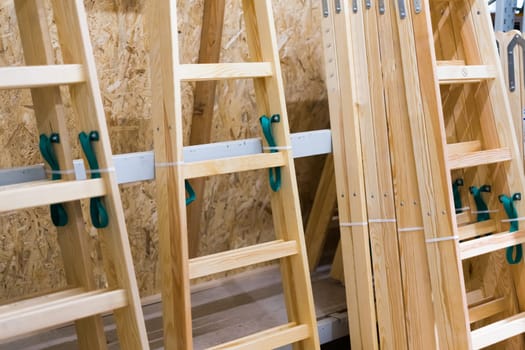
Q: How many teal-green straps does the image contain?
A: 7